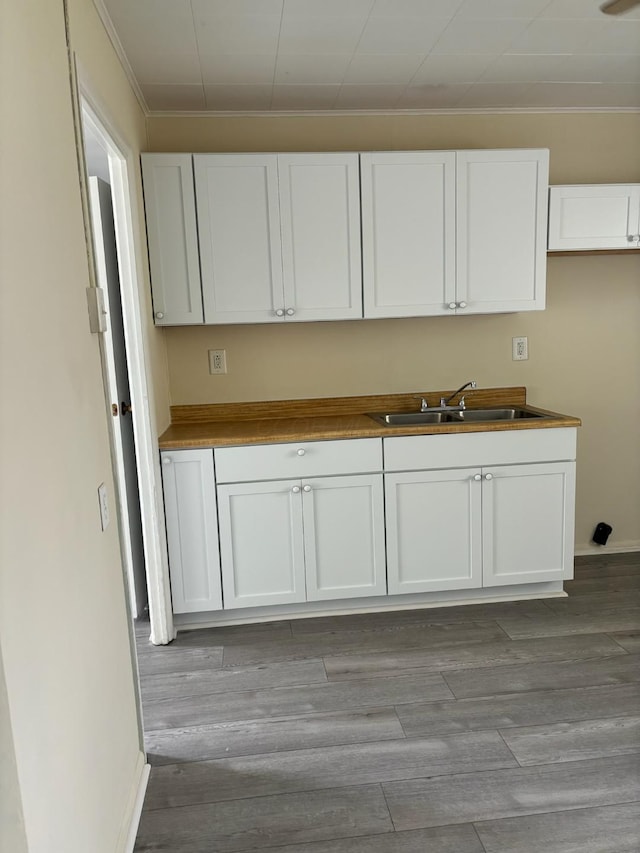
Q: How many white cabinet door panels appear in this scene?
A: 11